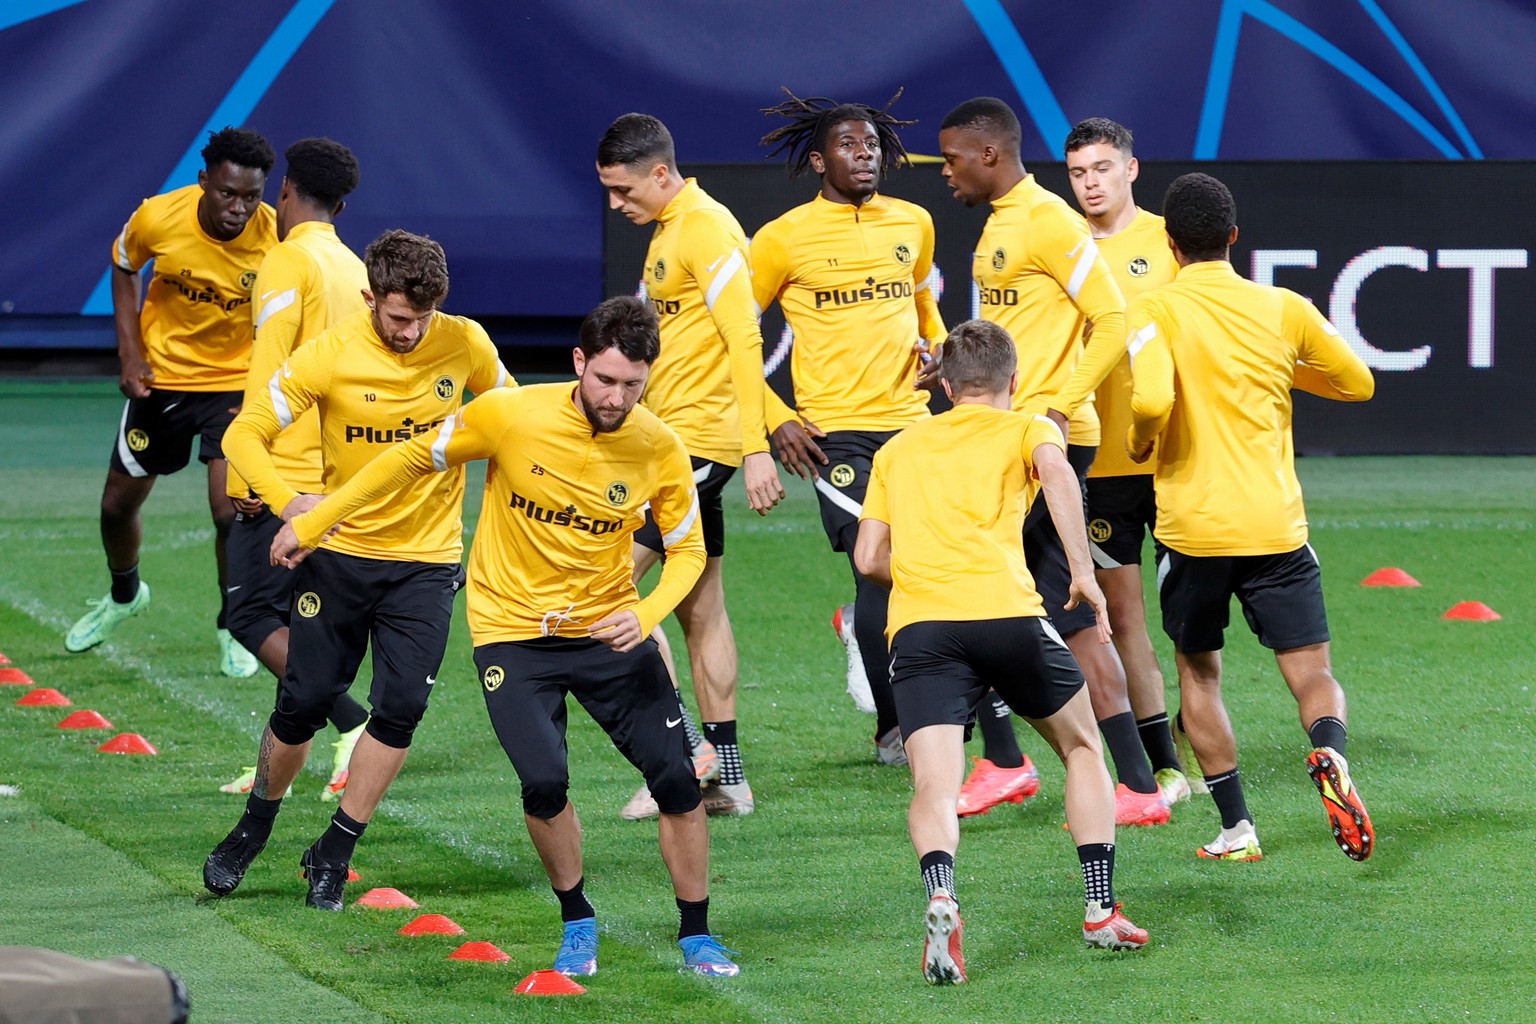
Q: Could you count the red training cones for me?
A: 12